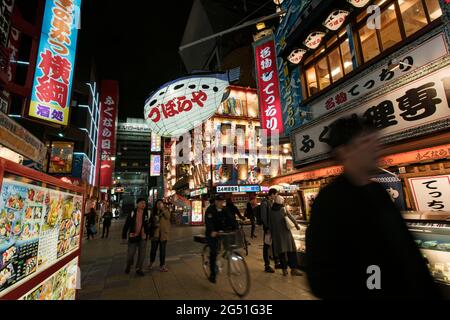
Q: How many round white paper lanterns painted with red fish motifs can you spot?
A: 4